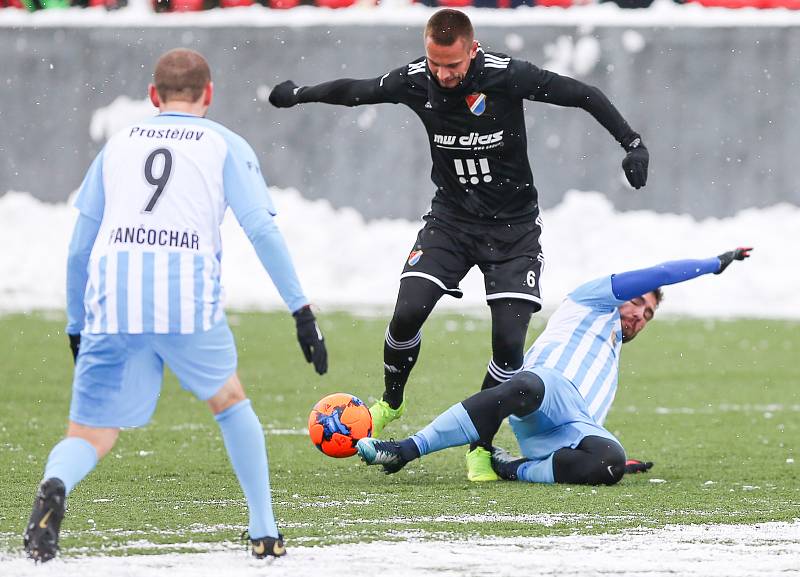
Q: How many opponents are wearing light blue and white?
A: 2